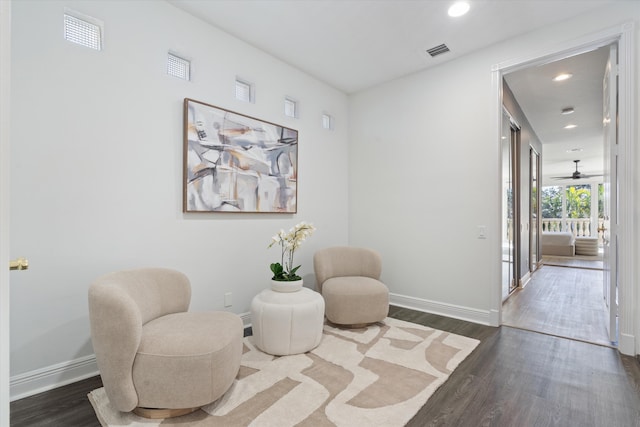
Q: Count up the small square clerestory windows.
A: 5